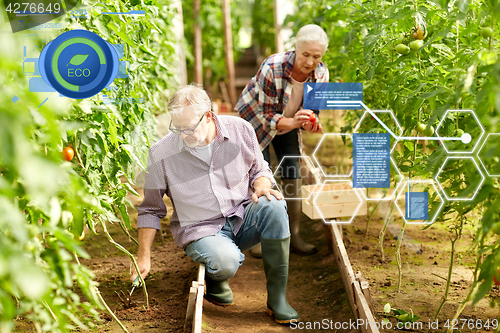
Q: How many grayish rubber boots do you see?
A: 2